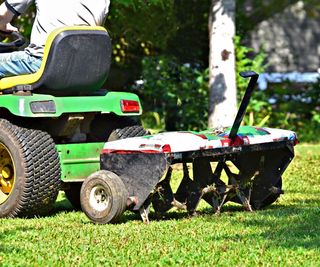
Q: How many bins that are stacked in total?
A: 0